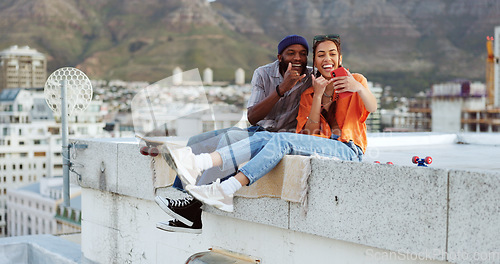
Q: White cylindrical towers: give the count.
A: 3